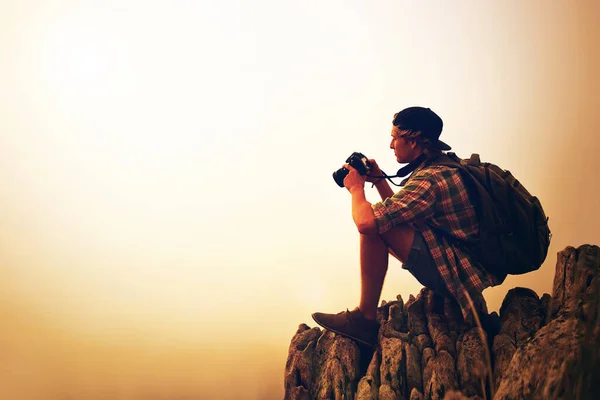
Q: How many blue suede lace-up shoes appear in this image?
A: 0